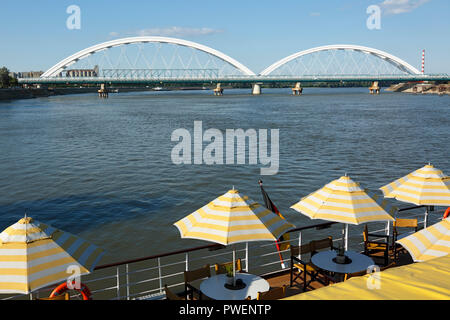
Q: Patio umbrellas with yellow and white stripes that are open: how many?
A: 5